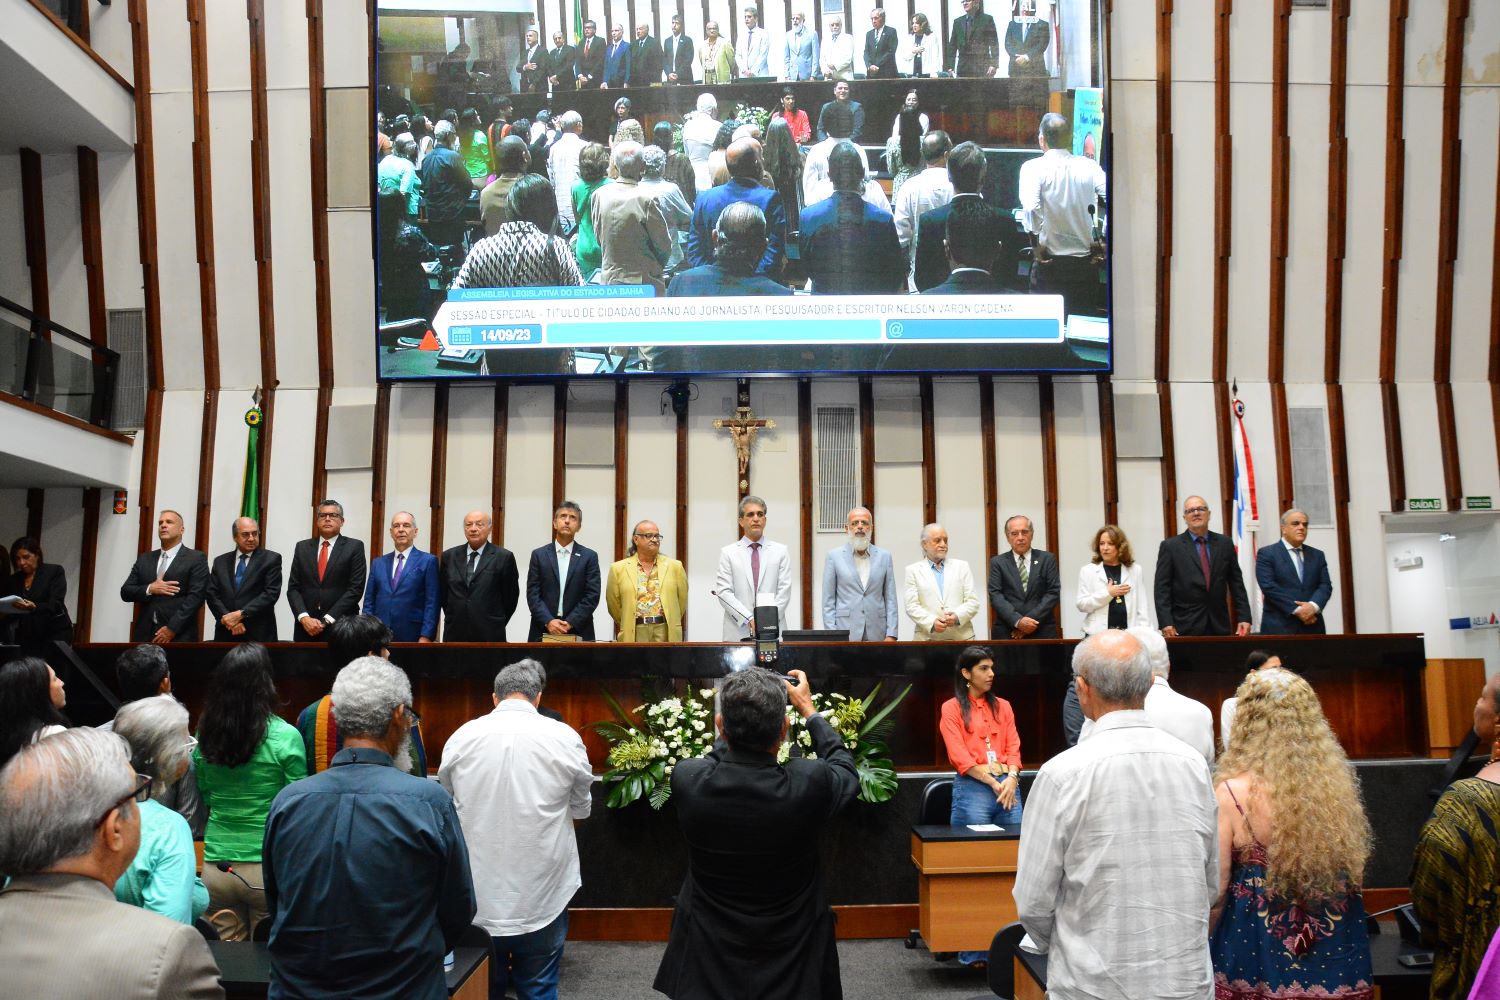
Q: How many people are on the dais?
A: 14